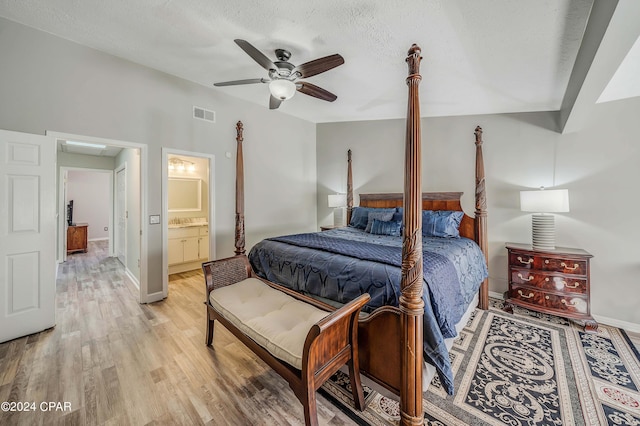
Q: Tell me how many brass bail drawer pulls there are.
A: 6